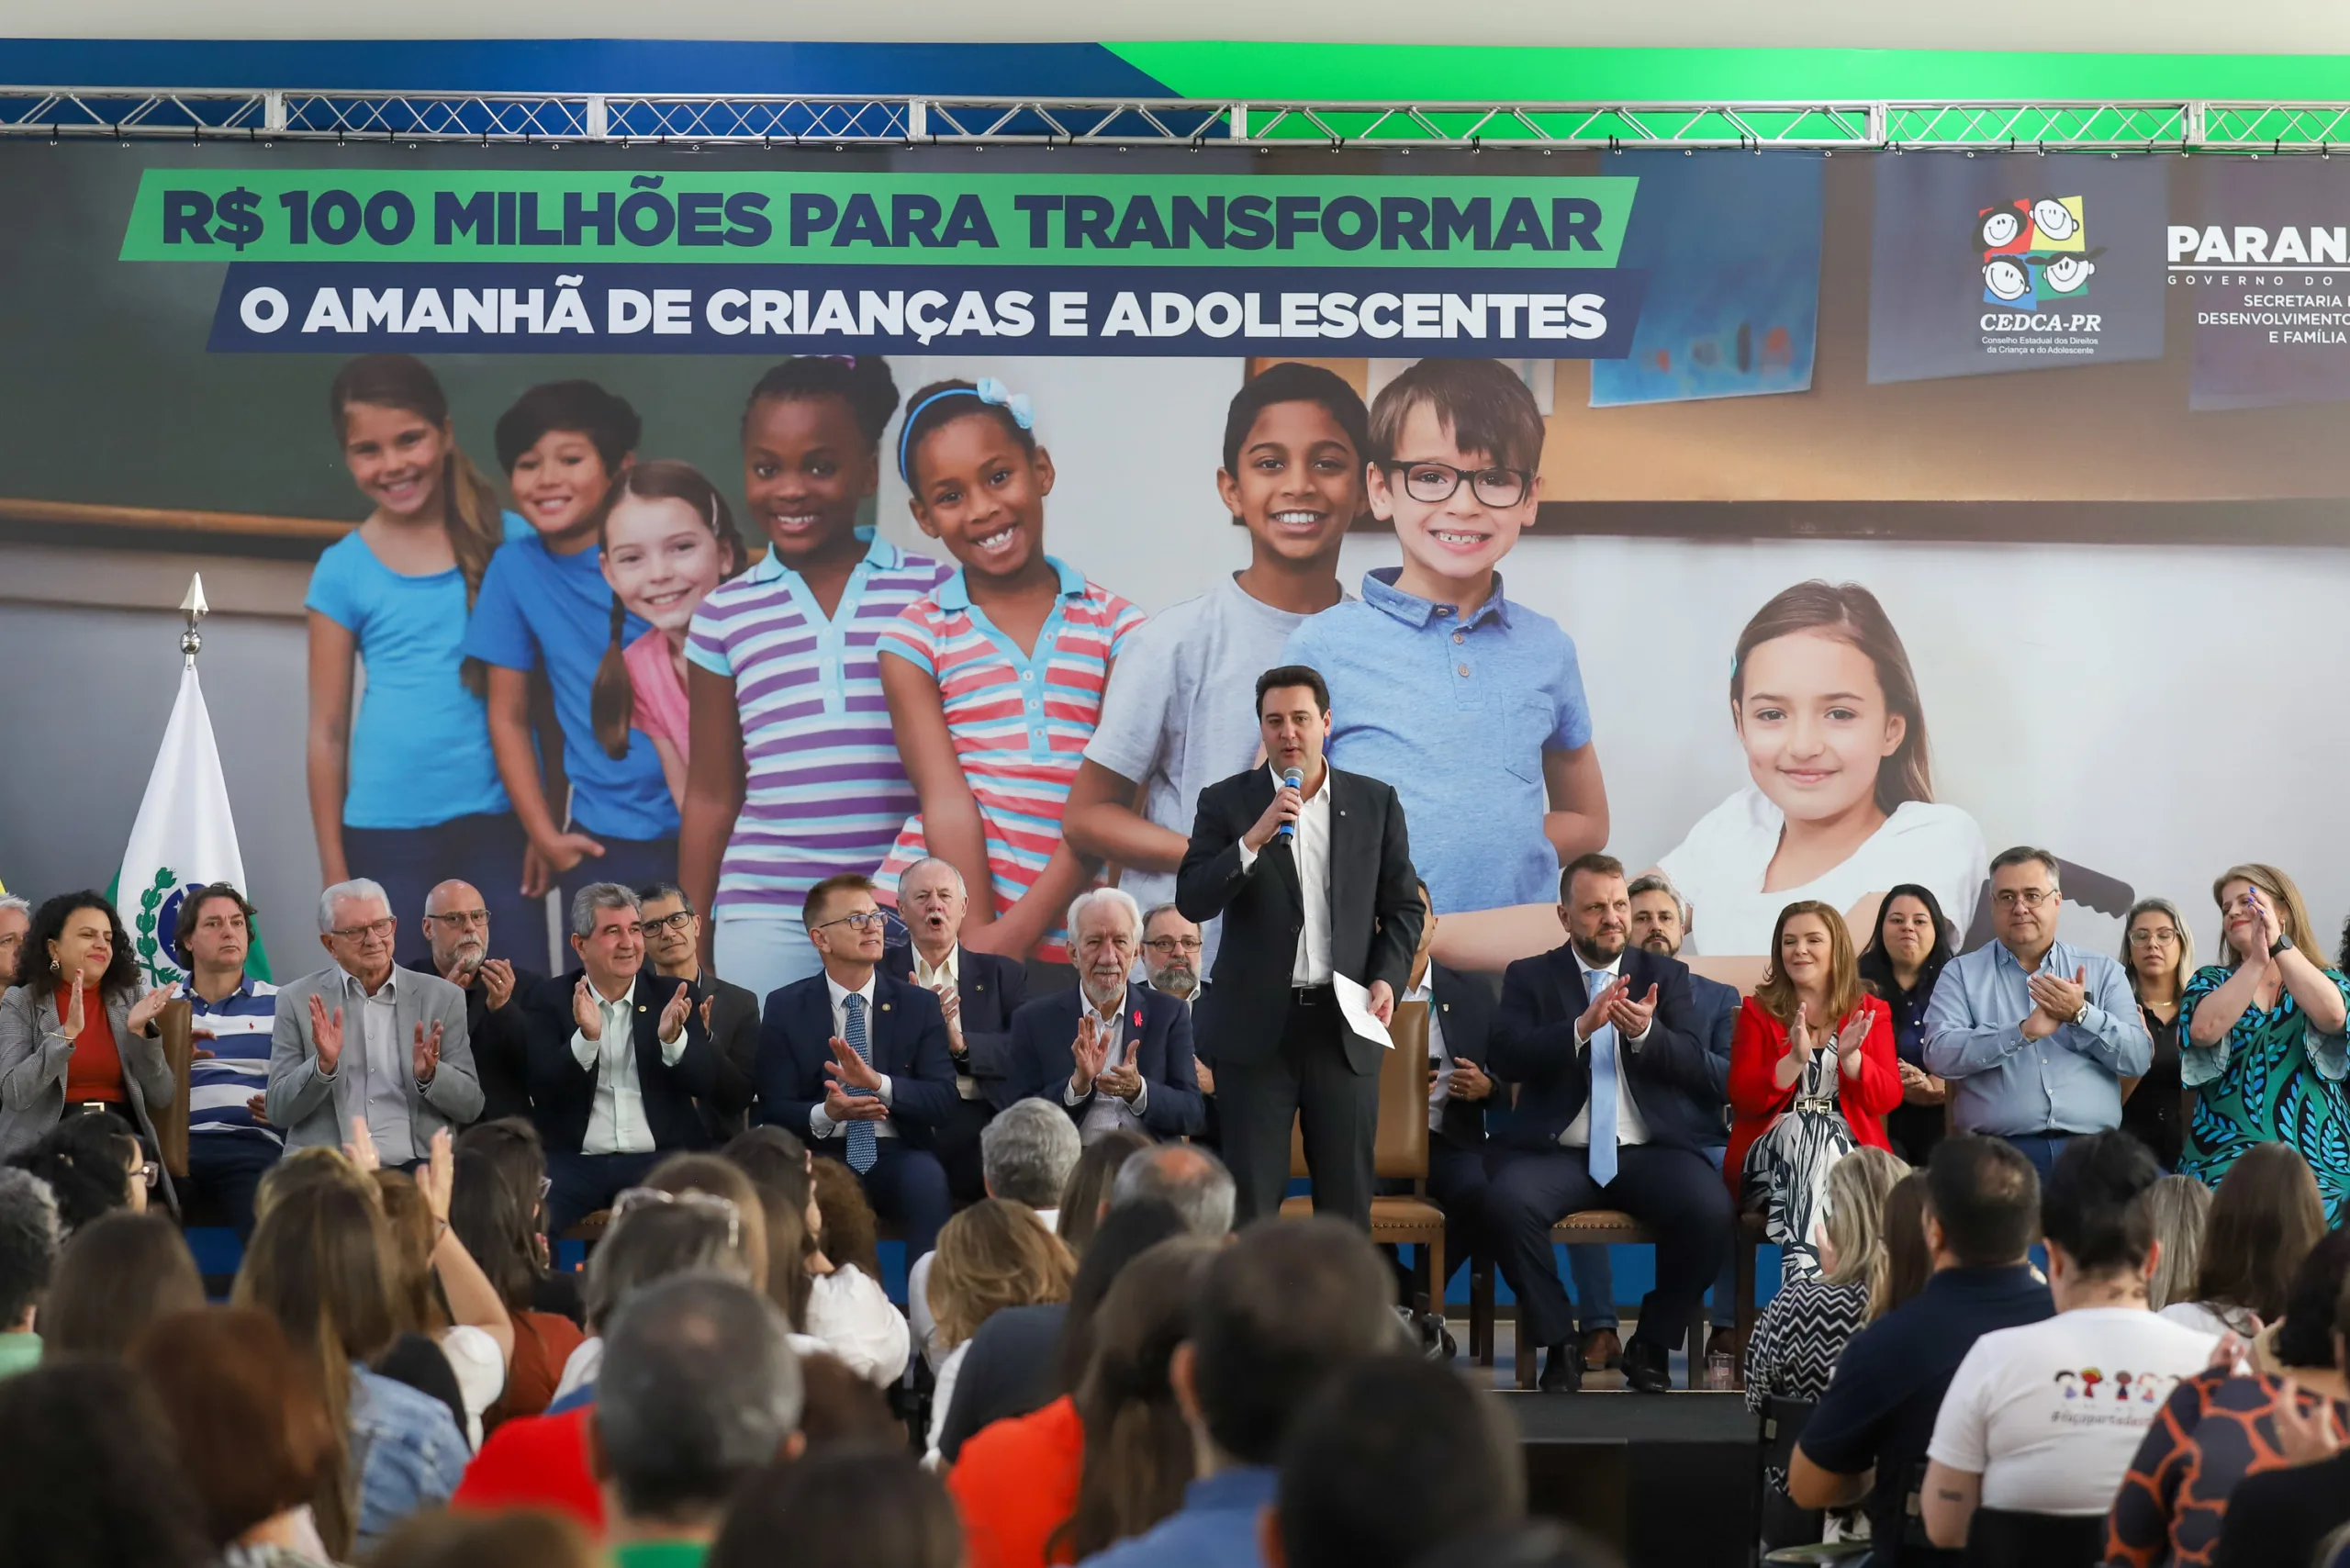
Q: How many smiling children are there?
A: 8